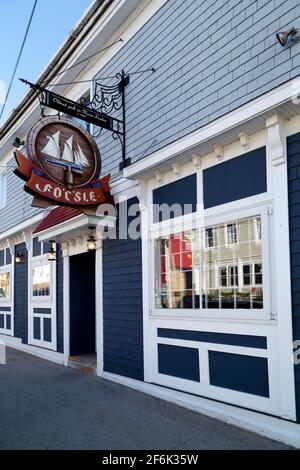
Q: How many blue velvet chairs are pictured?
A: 0